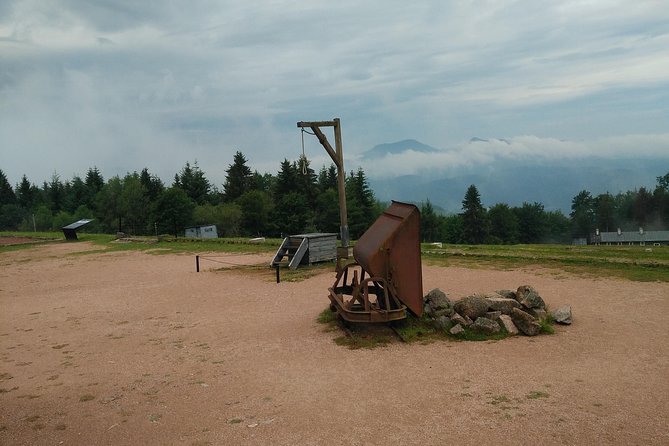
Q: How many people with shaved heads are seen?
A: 0